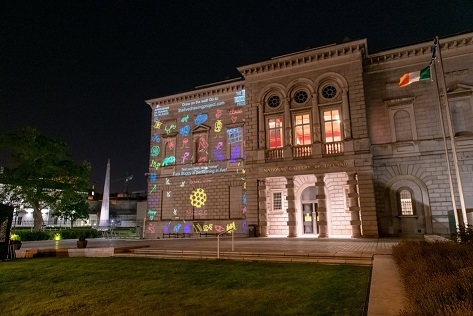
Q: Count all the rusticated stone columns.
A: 4